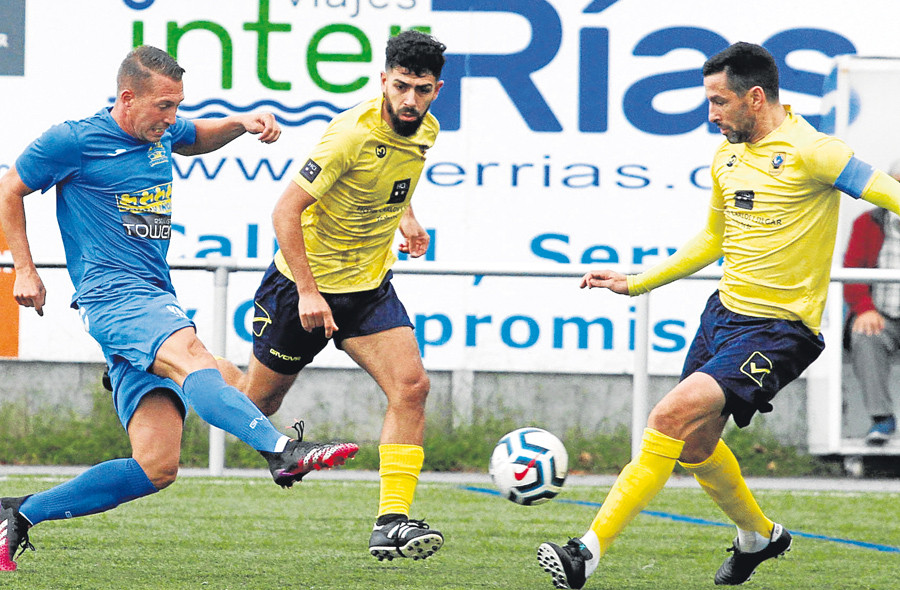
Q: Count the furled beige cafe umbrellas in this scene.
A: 0